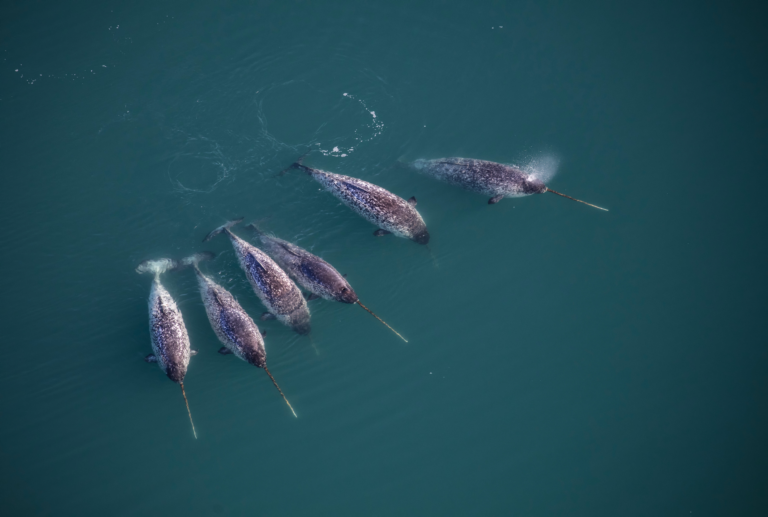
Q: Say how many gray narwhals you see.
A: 6